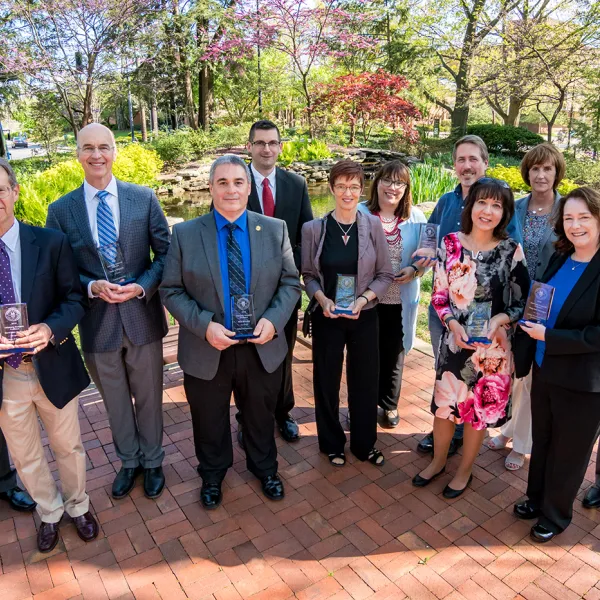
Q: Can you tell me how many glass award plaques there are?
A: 7